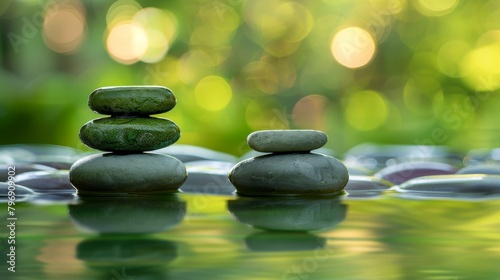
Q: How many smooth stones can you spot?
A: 5